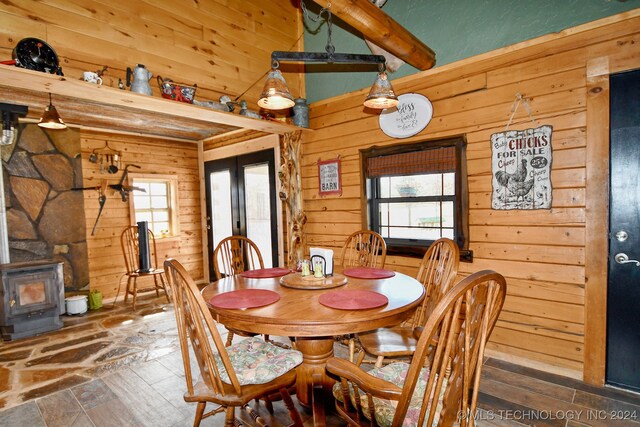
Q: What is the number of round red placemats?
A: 4